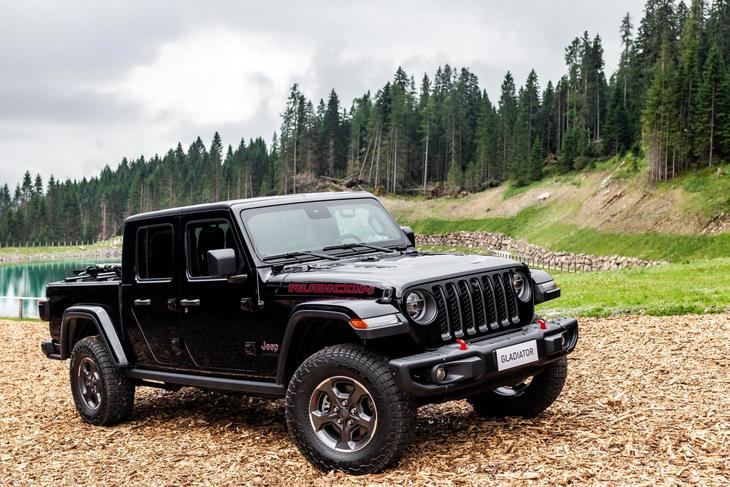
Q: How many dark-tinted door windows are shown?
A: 2